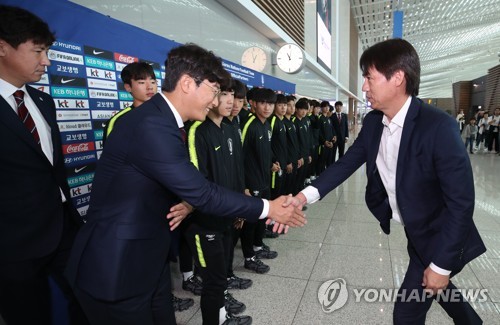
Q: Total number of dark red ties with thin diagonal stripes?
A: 1